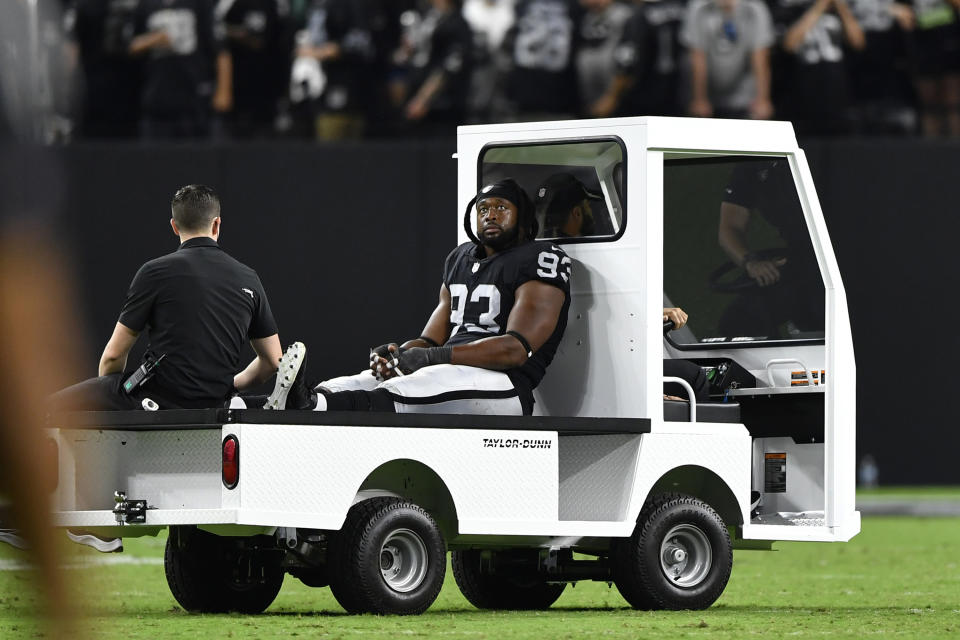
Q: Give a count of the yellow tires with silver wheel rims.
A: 0